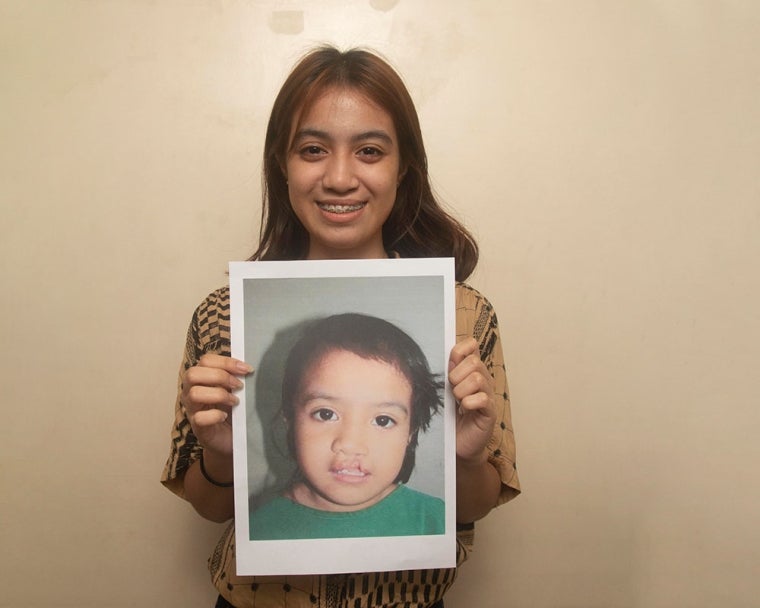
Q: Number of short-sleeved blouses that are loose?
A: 1